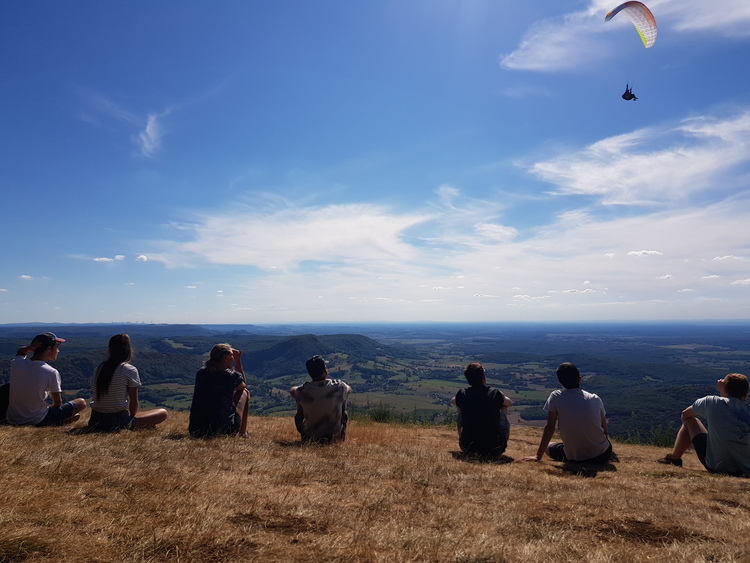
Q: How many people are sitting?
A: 7